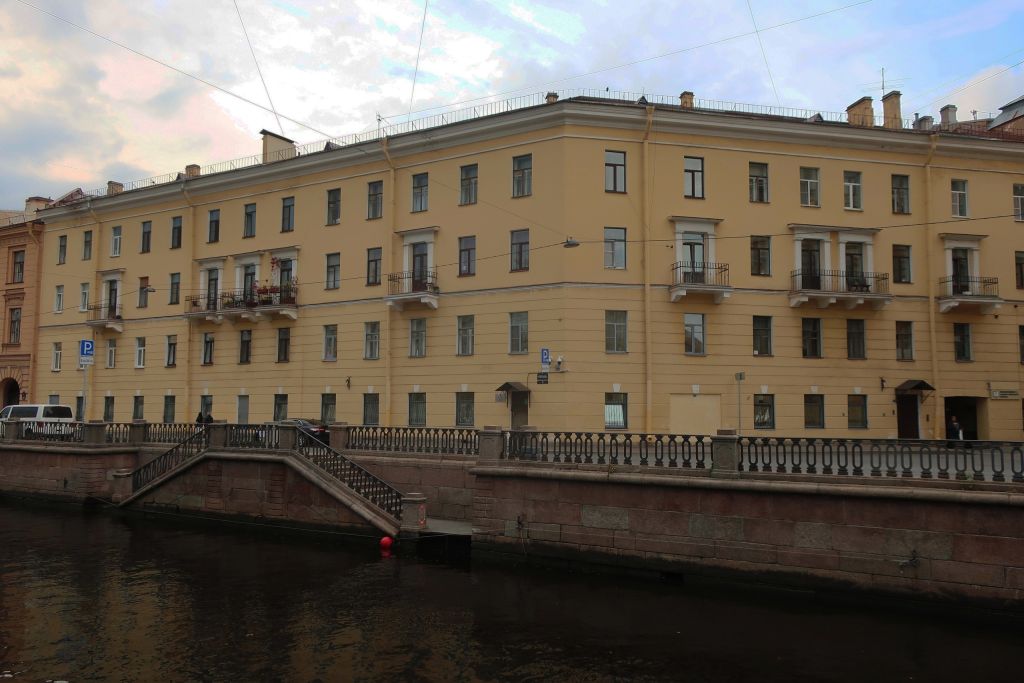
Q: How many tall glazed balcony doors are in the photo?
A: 9